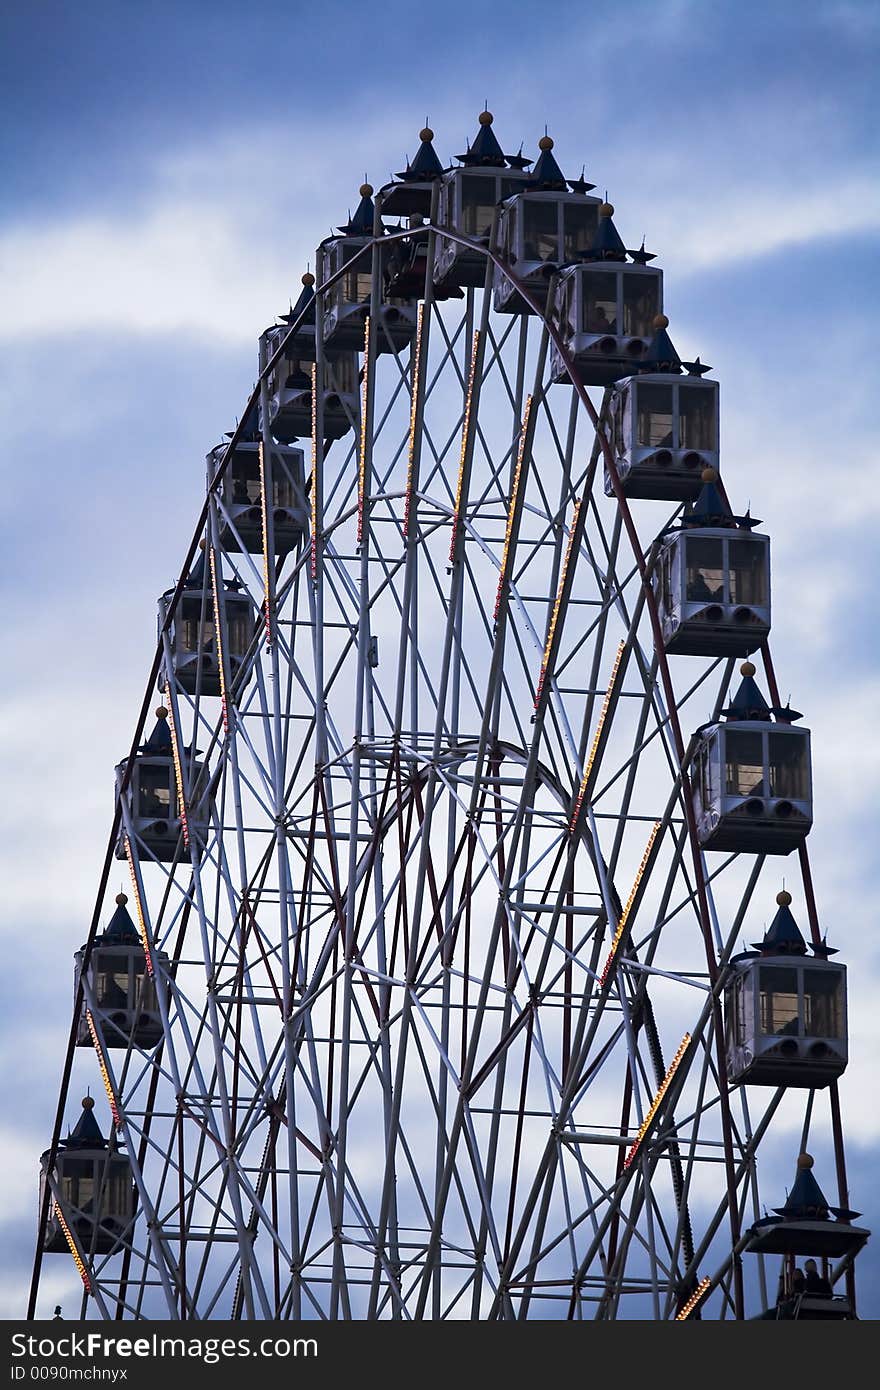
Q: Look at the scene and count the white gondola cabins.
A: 14